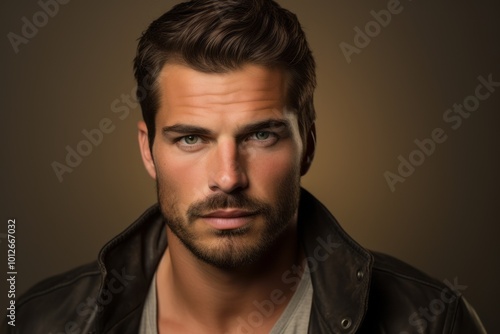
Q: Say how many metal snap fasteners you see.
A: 2